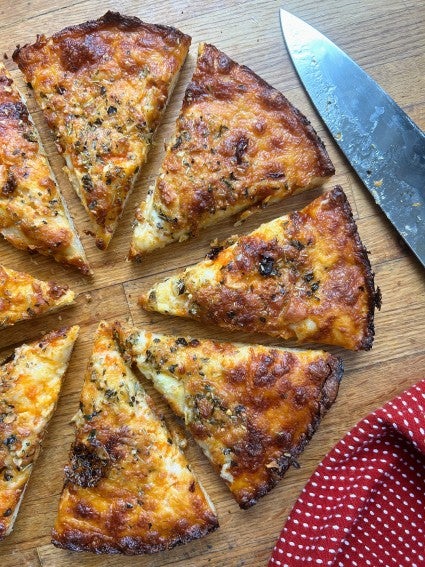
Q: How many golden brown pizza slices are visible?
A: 8